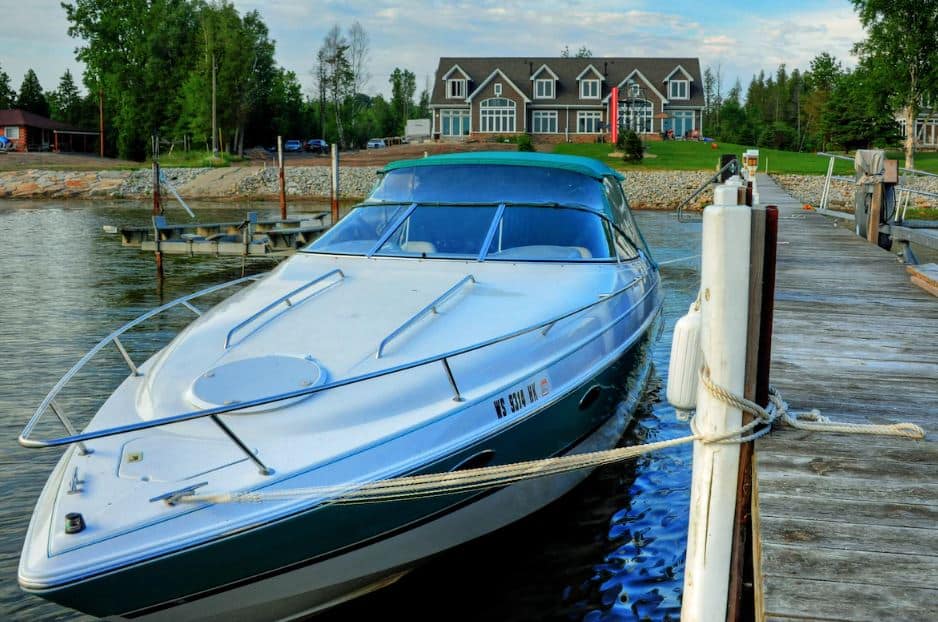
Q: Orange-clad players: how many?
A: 0